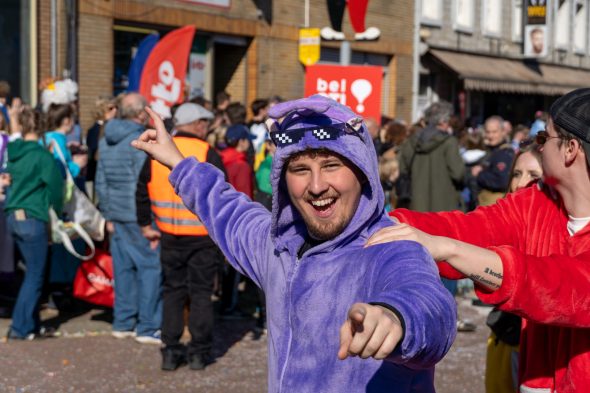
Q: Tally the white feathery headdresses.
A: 1